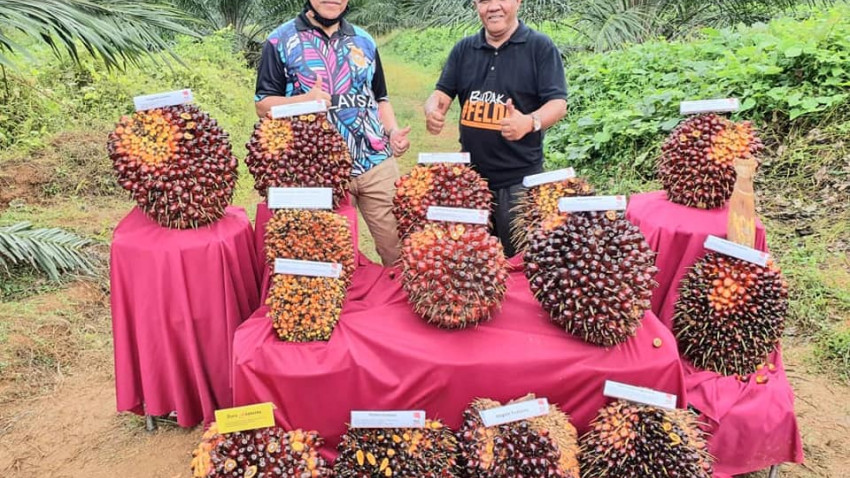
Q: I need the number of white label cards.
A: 13